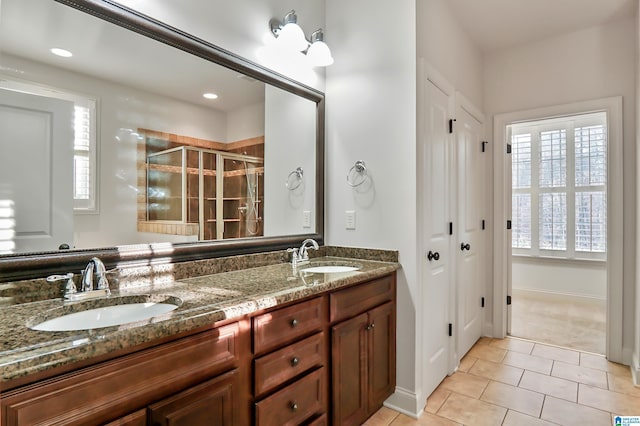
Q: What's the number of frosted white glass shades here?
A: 2